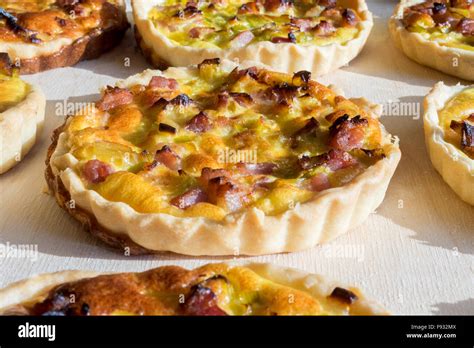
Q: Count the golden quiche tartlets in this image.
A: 7